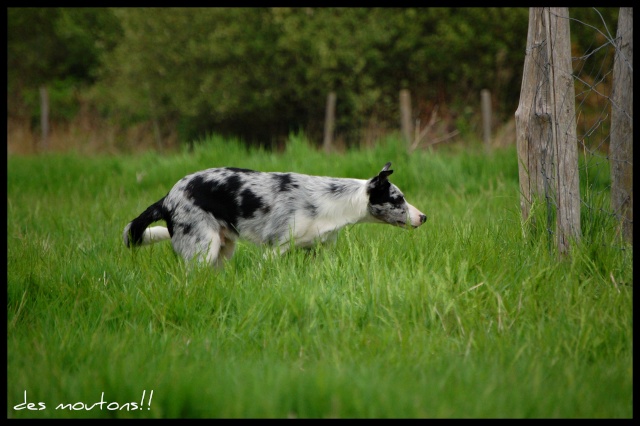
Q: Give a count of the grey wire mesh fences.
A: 1